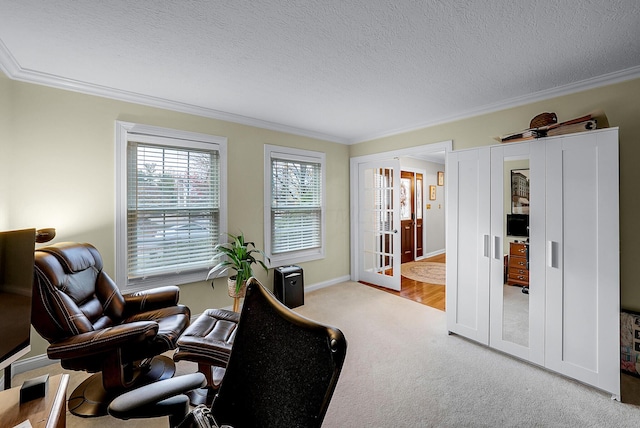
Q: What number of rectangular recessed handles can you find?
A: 3